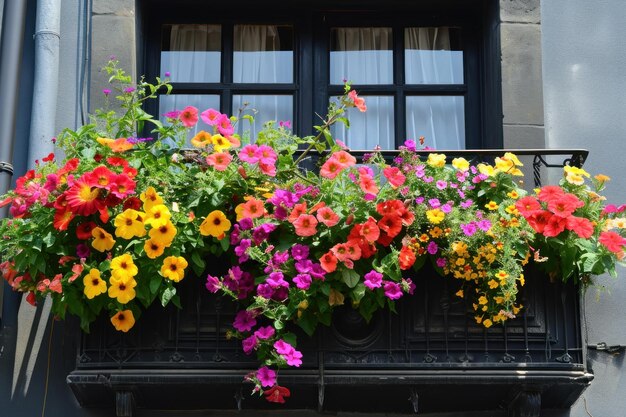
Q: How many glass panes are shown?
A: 8